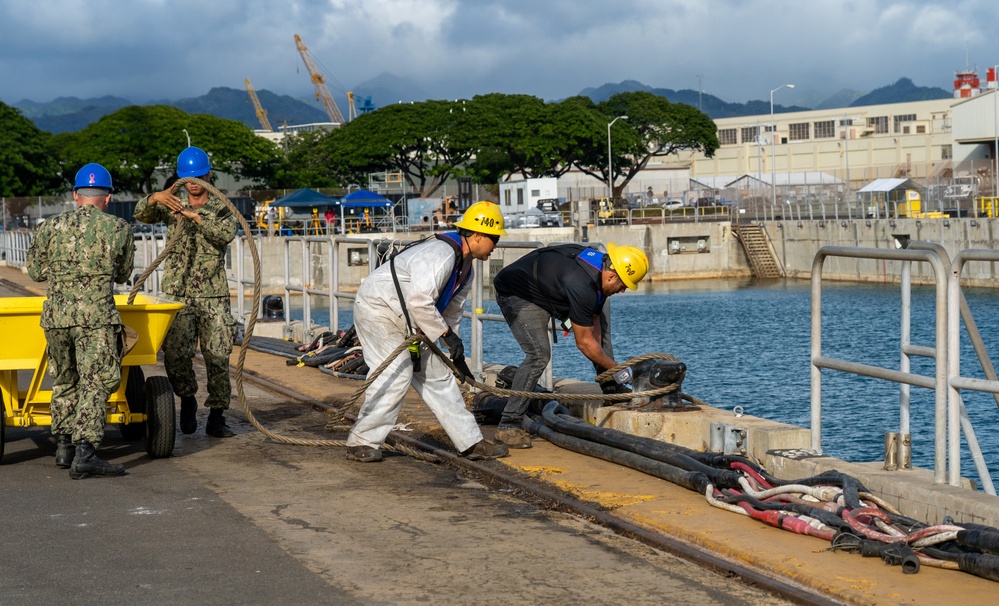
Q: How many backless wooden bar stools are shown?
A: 0